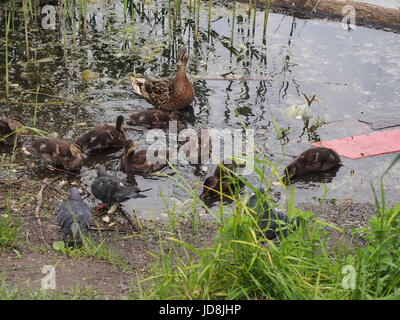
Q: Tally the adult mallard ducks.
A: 1